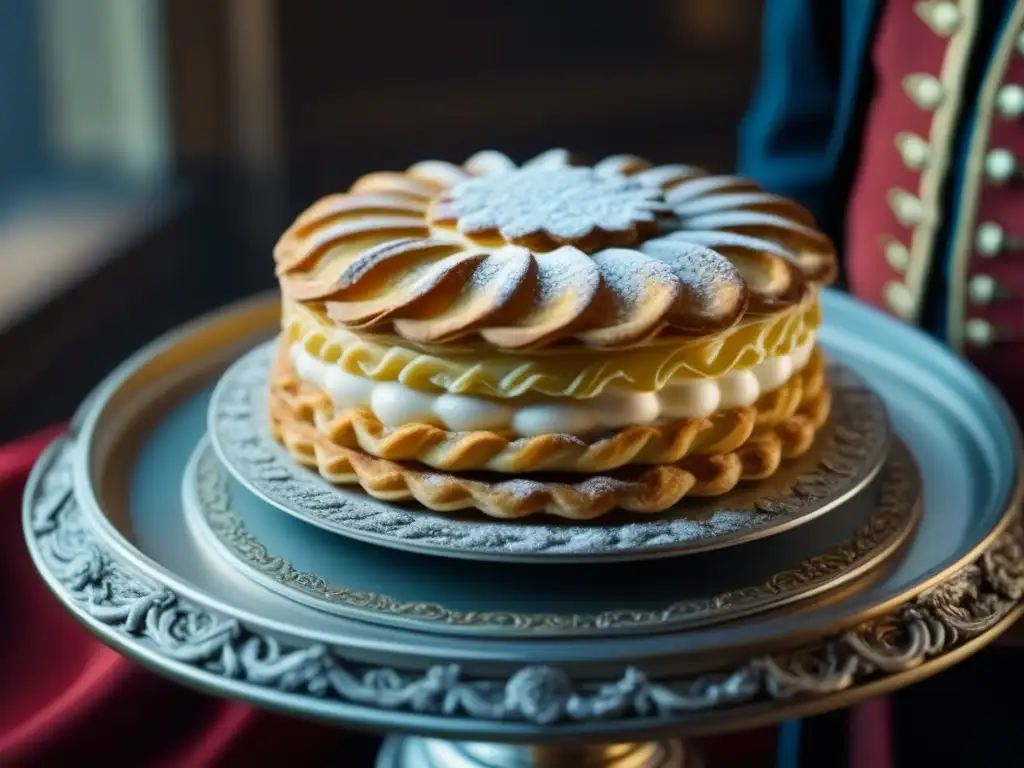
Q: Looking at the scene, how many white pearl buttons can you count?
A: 12